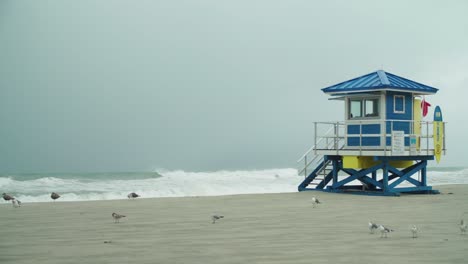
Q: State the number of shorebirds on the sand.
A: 11